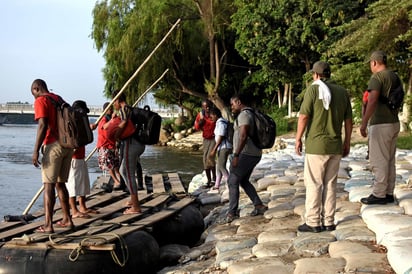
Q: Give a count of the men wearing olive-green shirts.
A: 2